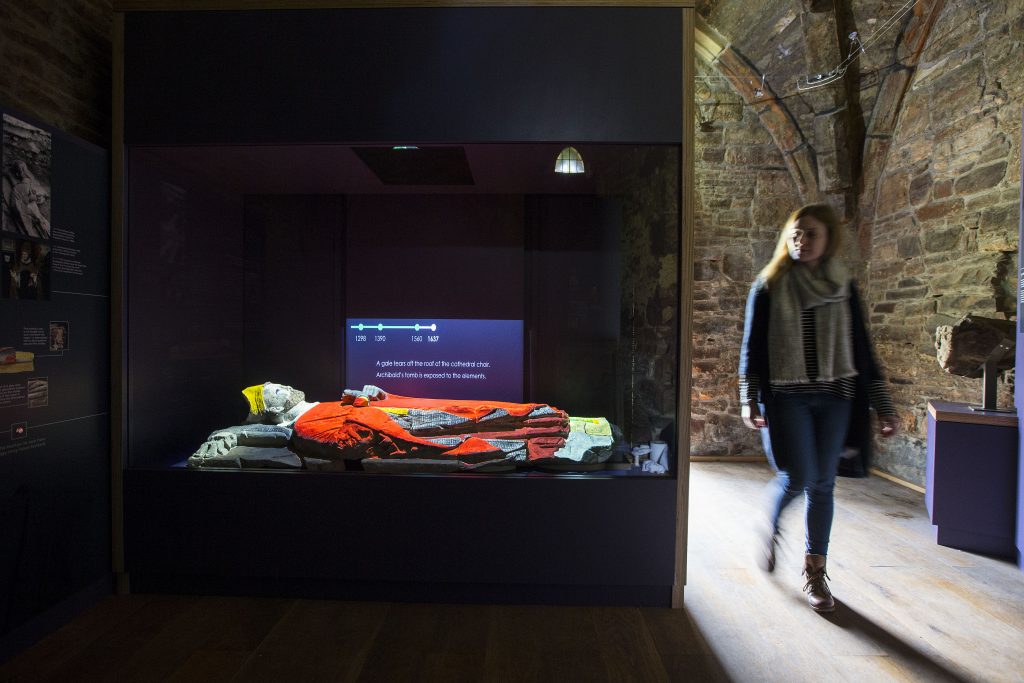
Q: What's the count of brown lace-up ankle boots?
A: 2